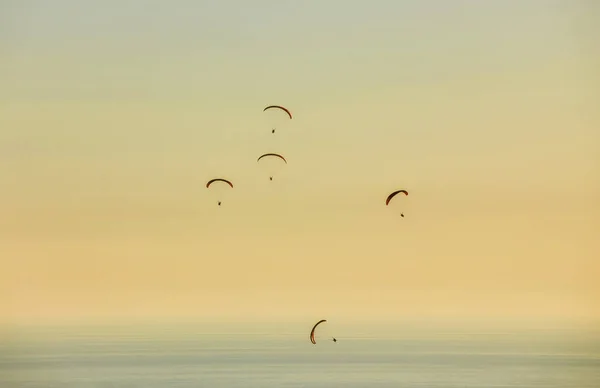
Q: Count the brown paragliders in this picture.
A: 5